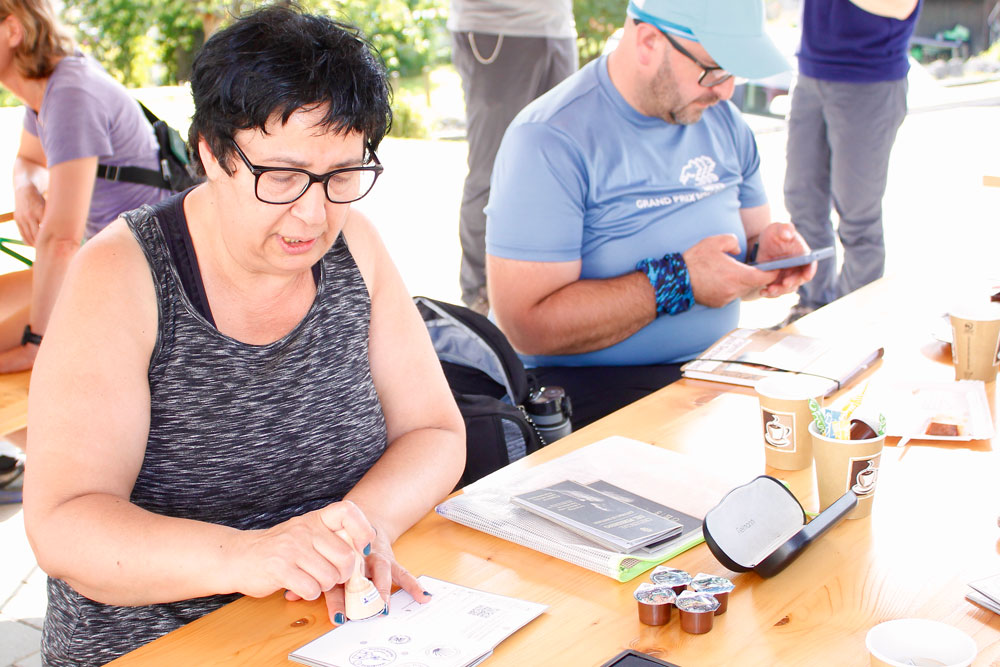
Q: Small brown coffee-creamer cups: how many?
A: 4